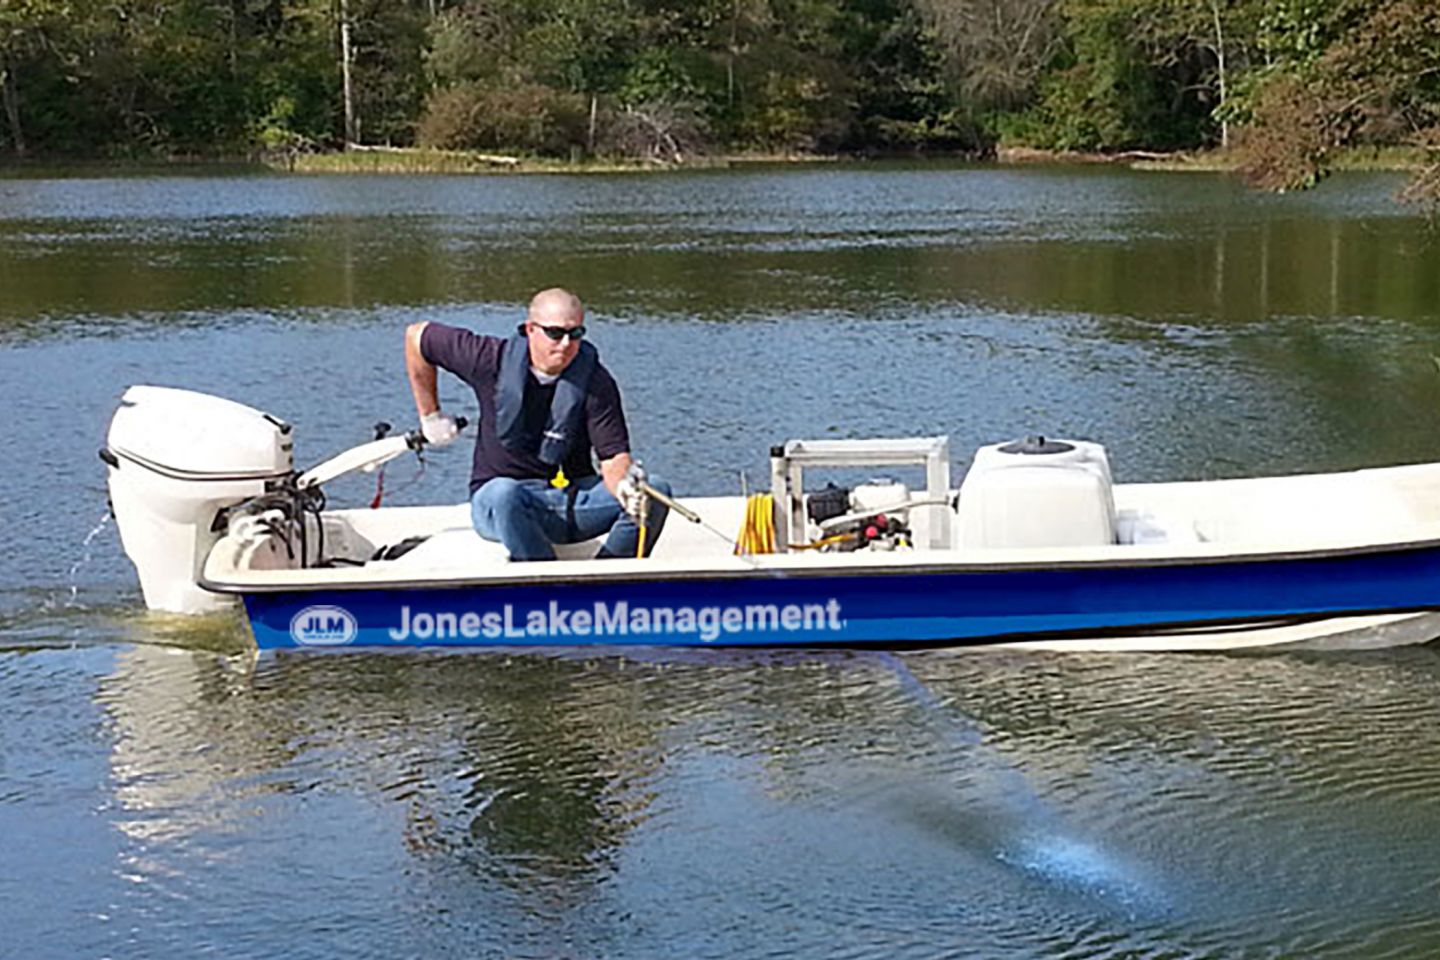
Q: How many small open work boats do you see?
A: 1